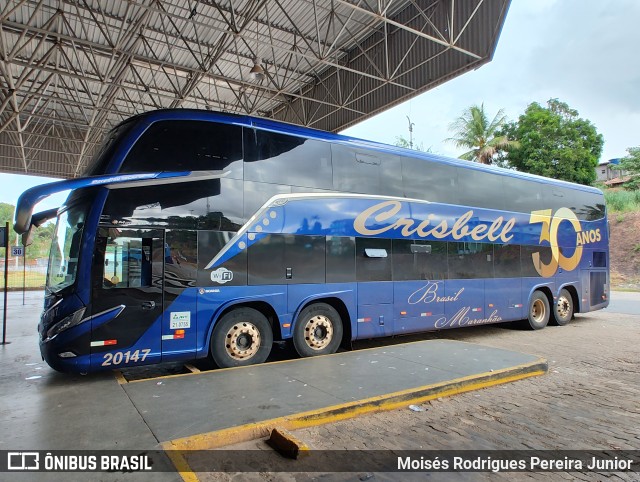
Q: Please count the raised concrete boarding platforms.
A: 1